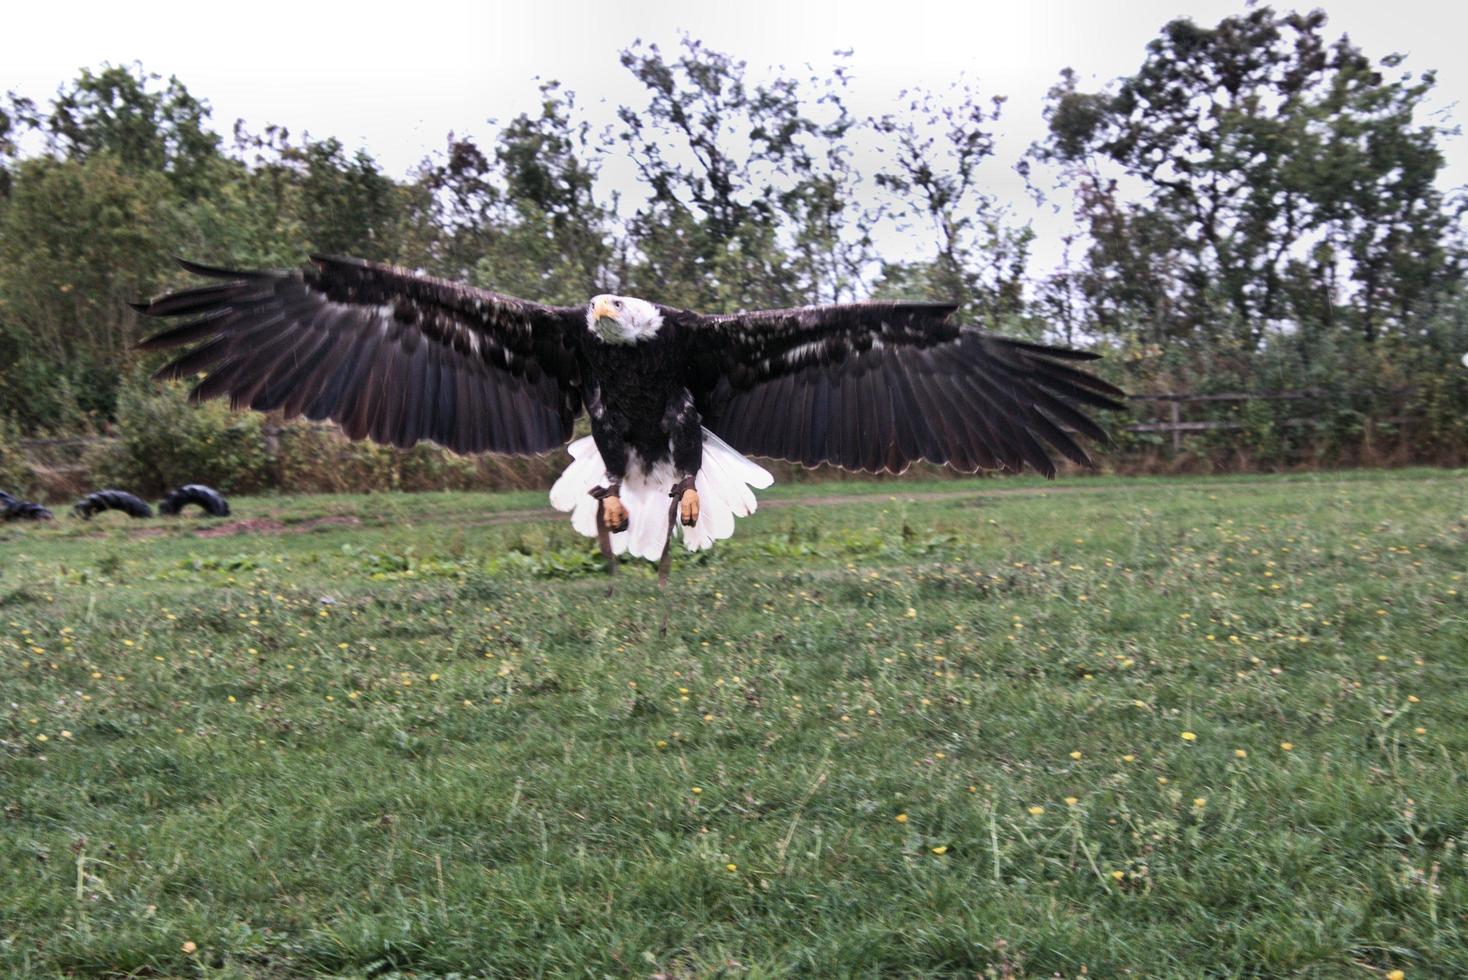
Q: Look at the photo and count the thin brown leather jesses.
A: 2